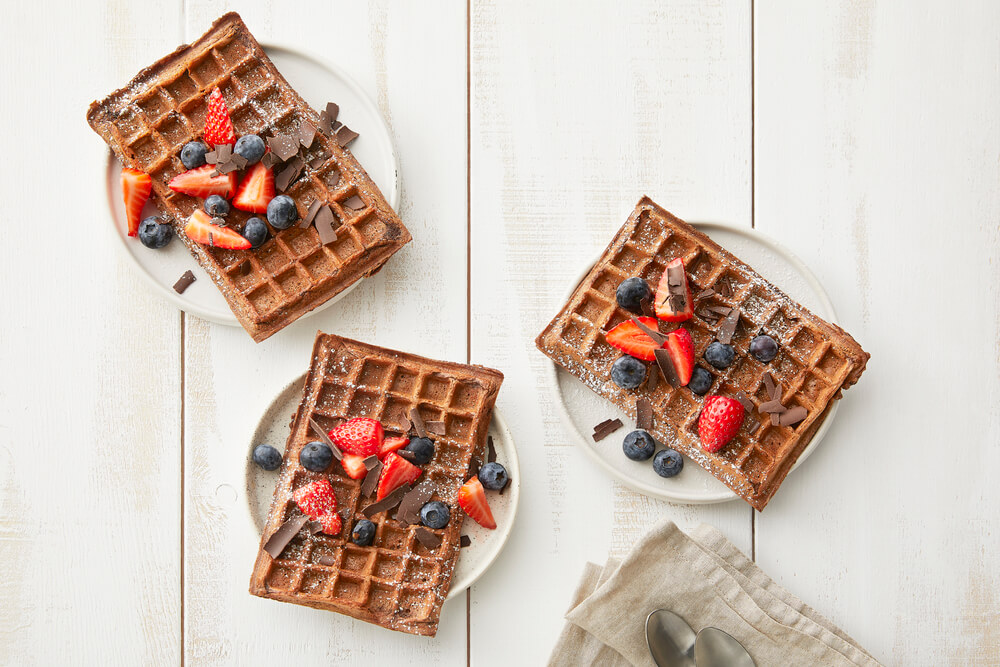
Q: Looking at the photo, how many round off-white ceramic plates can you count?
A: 3